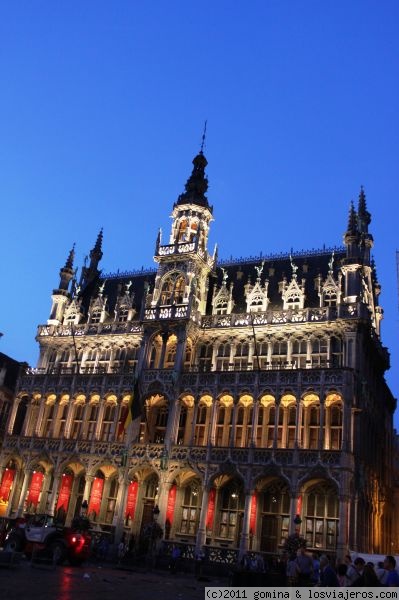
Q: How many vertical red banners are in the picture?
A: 9